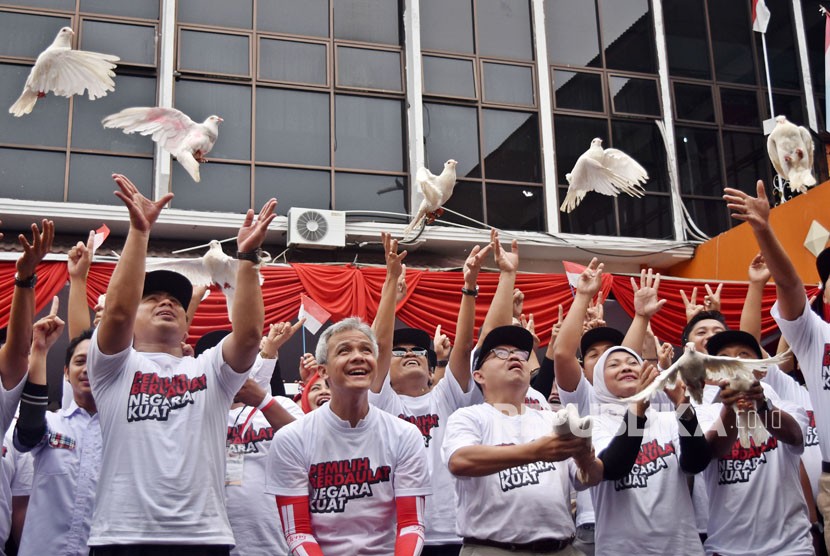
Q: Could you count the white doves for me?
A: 9